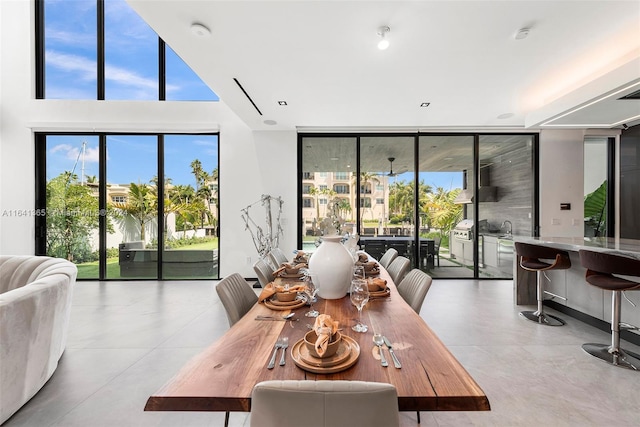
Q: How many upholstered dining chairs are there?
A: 7